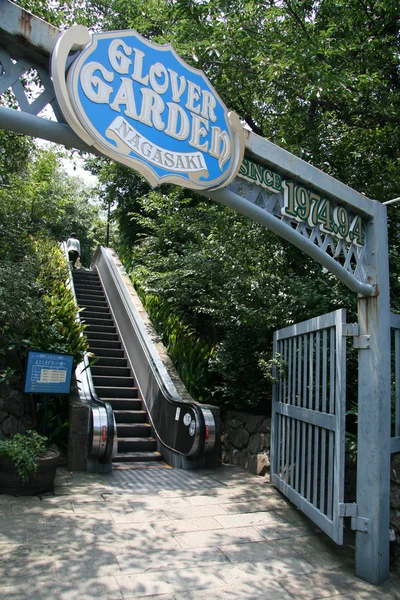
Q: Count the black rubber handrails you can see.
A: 2